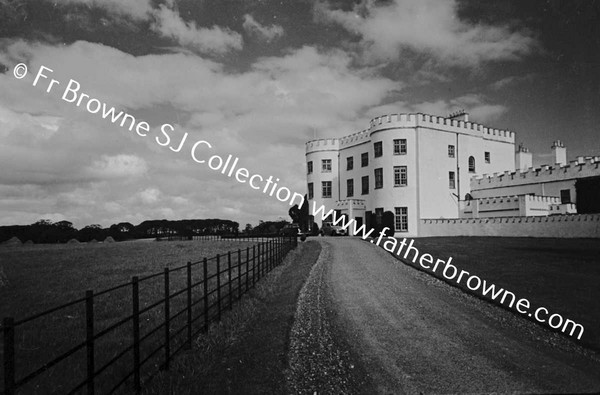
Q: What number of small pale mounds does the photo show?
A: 5